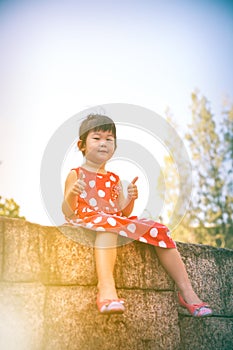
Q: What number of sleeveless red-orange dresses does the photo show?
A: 1